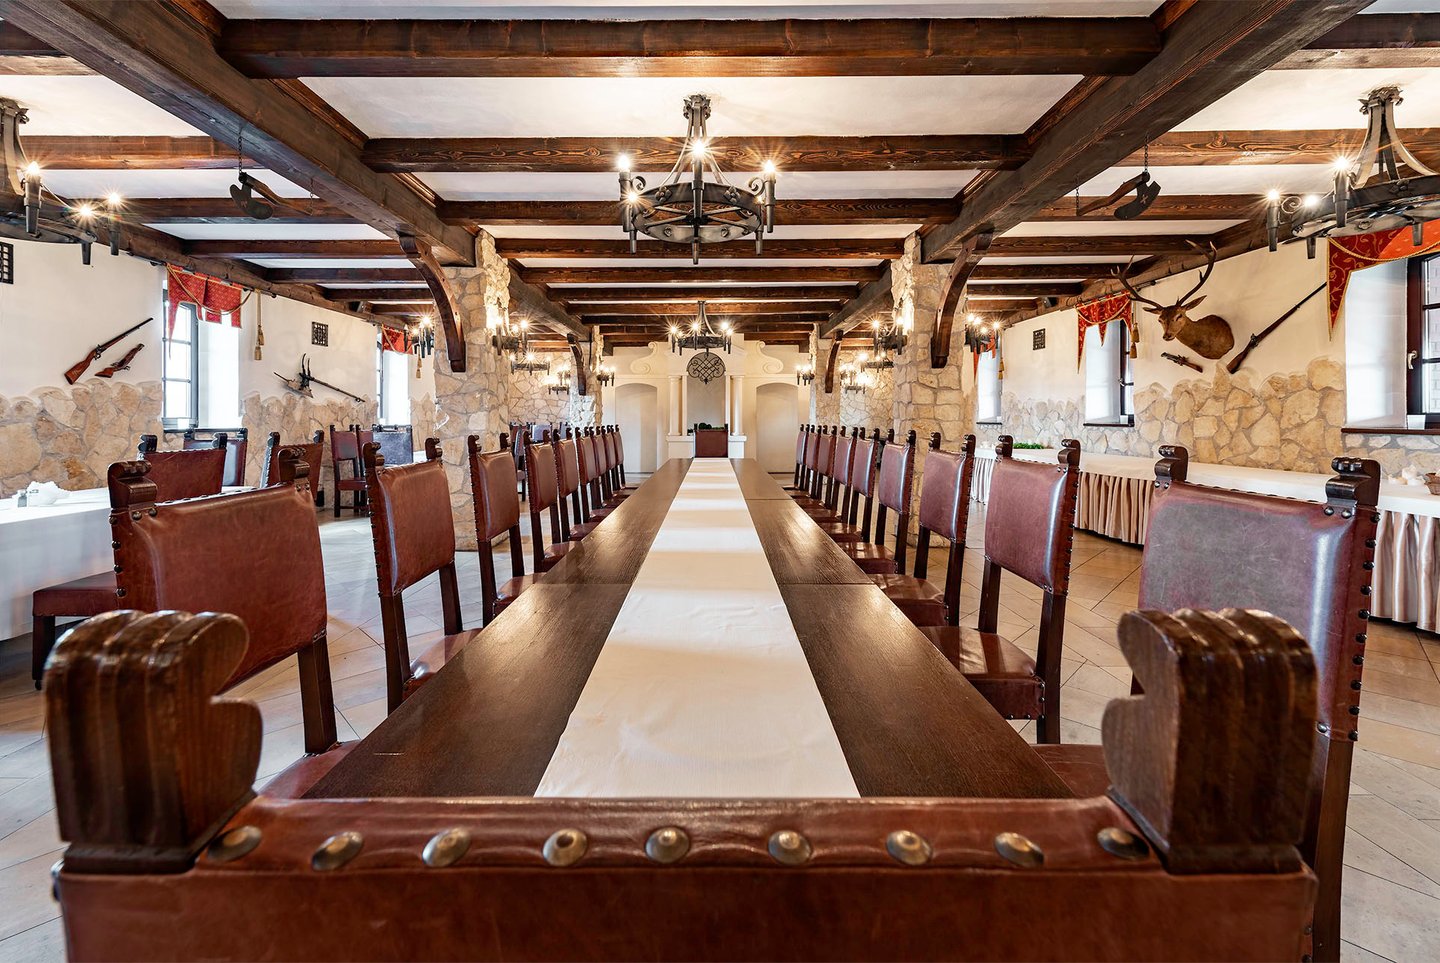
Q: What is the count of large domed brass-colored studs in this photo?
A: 9